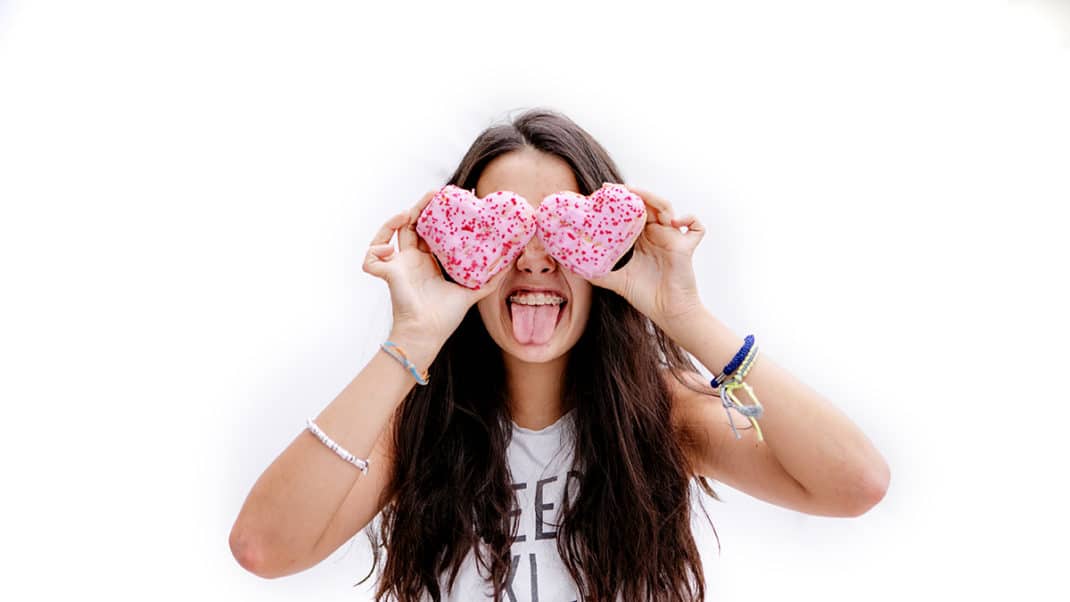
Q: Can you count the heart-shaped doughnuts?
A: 2